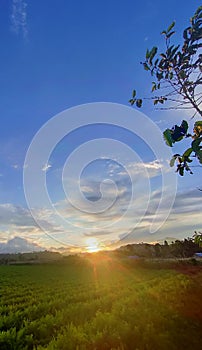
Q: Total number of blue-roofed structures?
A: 2